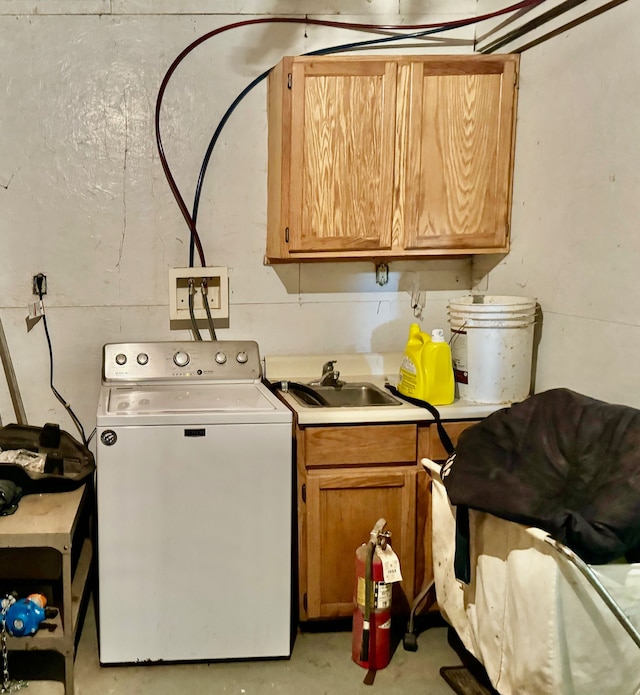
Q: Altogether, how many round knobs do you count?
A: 5